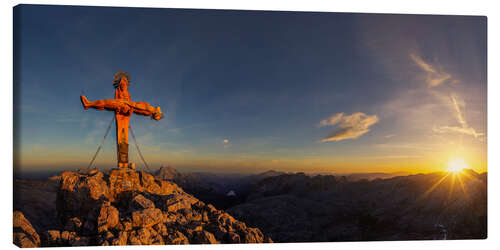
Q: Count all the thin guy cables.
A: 2